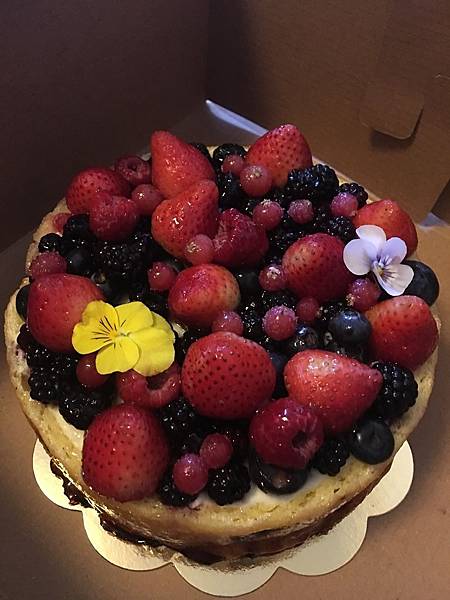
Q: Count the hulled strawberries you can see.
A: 12